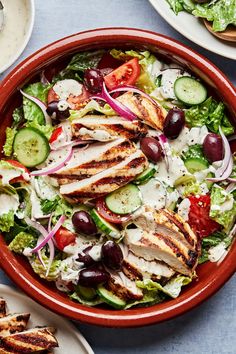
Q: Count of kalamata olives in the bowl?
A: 9